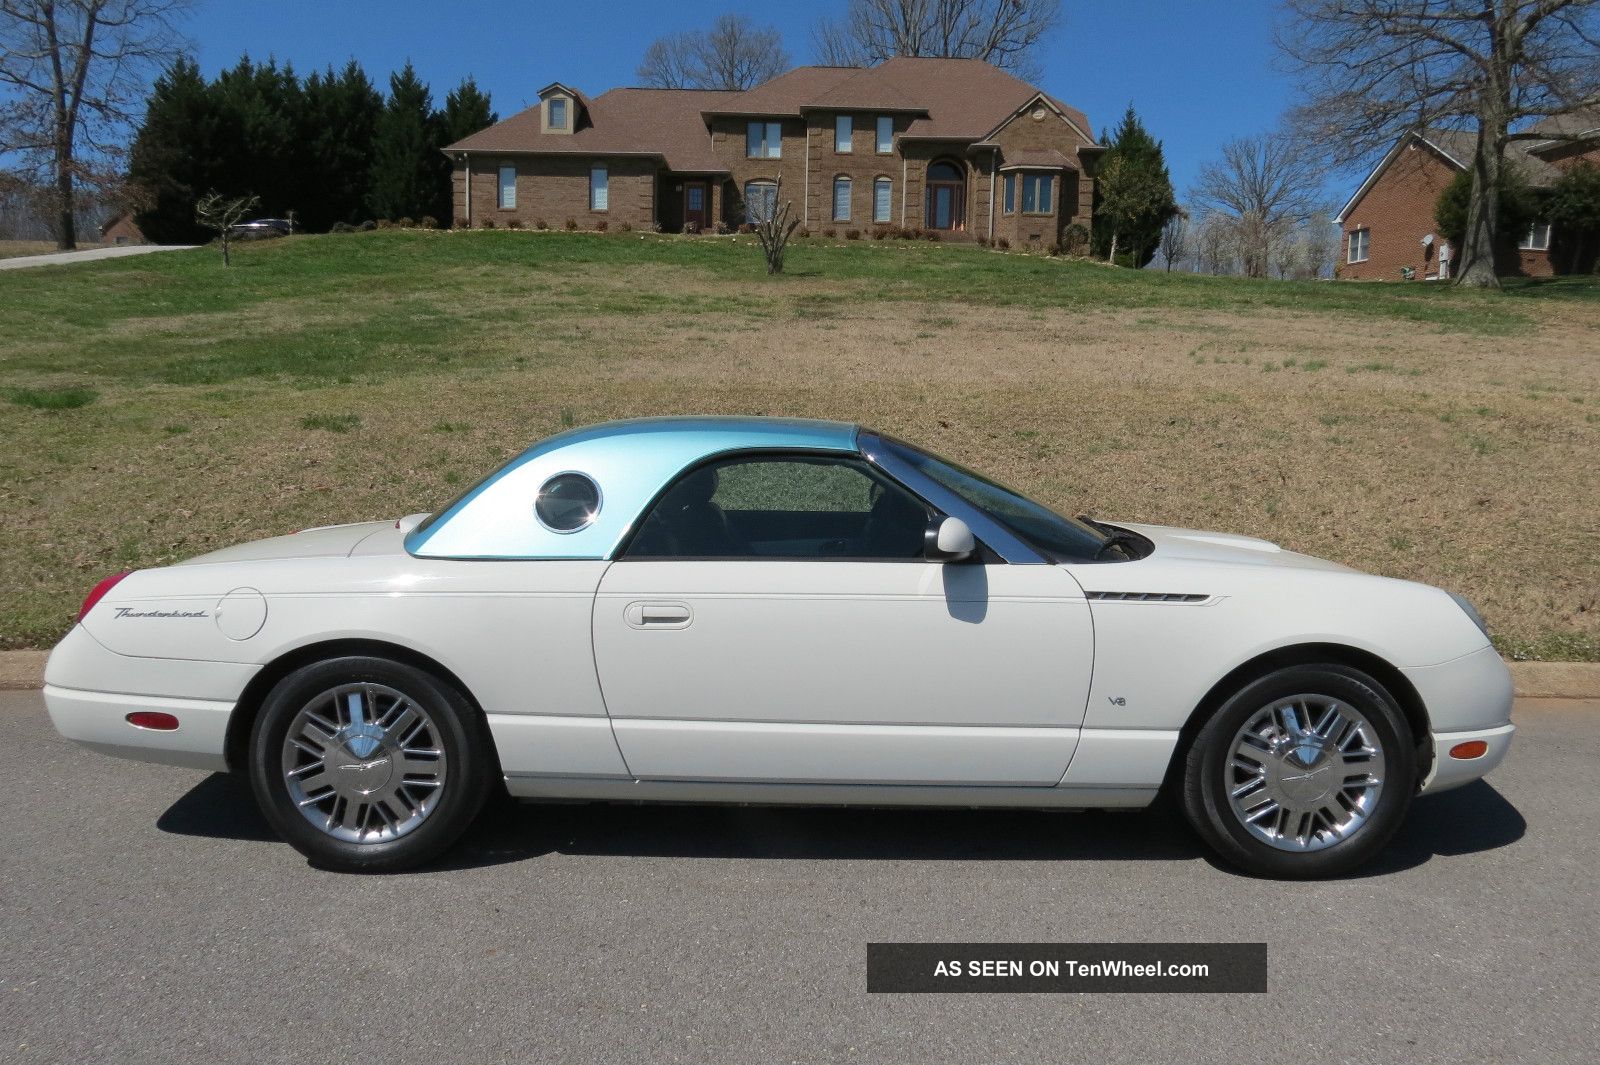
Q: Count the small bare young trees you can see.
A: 2